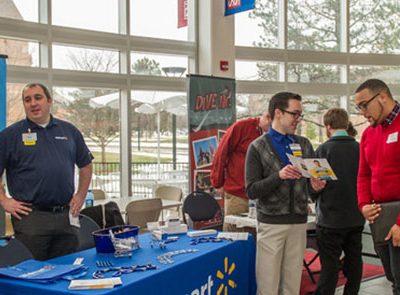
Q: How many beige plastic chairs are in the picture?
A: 3